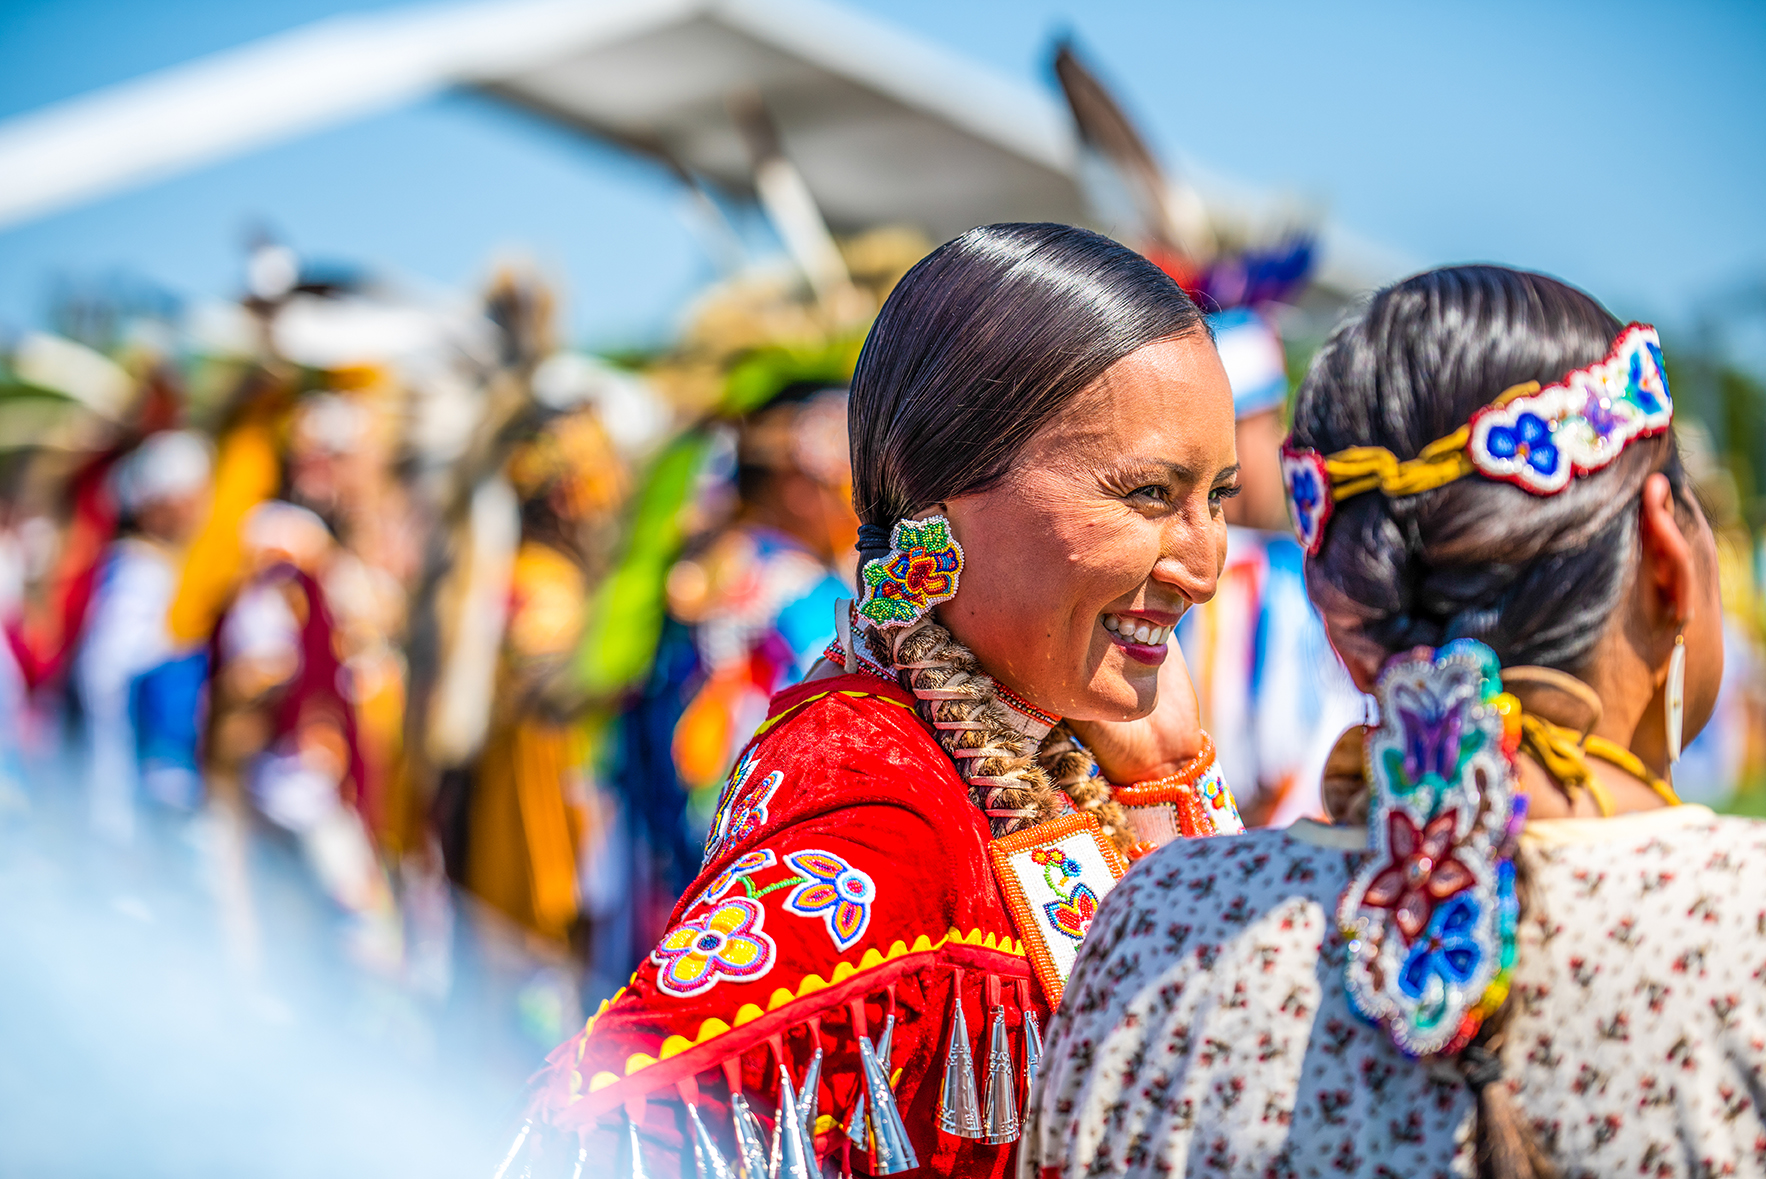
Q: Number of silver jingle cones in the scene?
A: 12